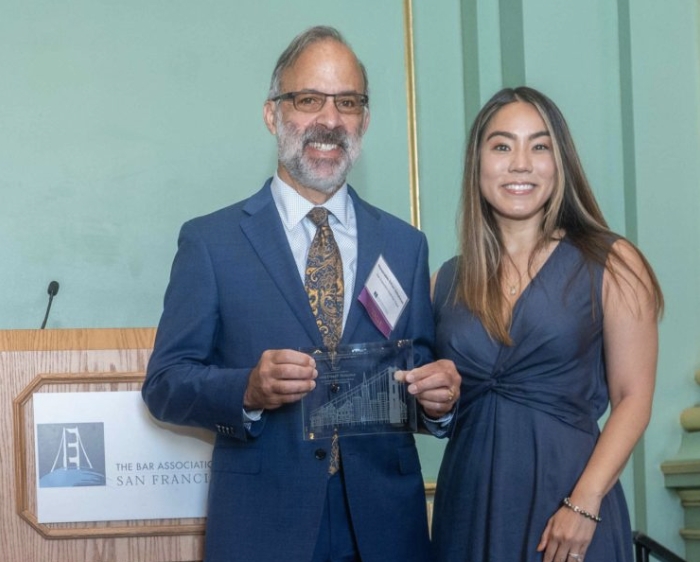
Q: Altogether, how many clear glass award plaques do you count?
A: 1